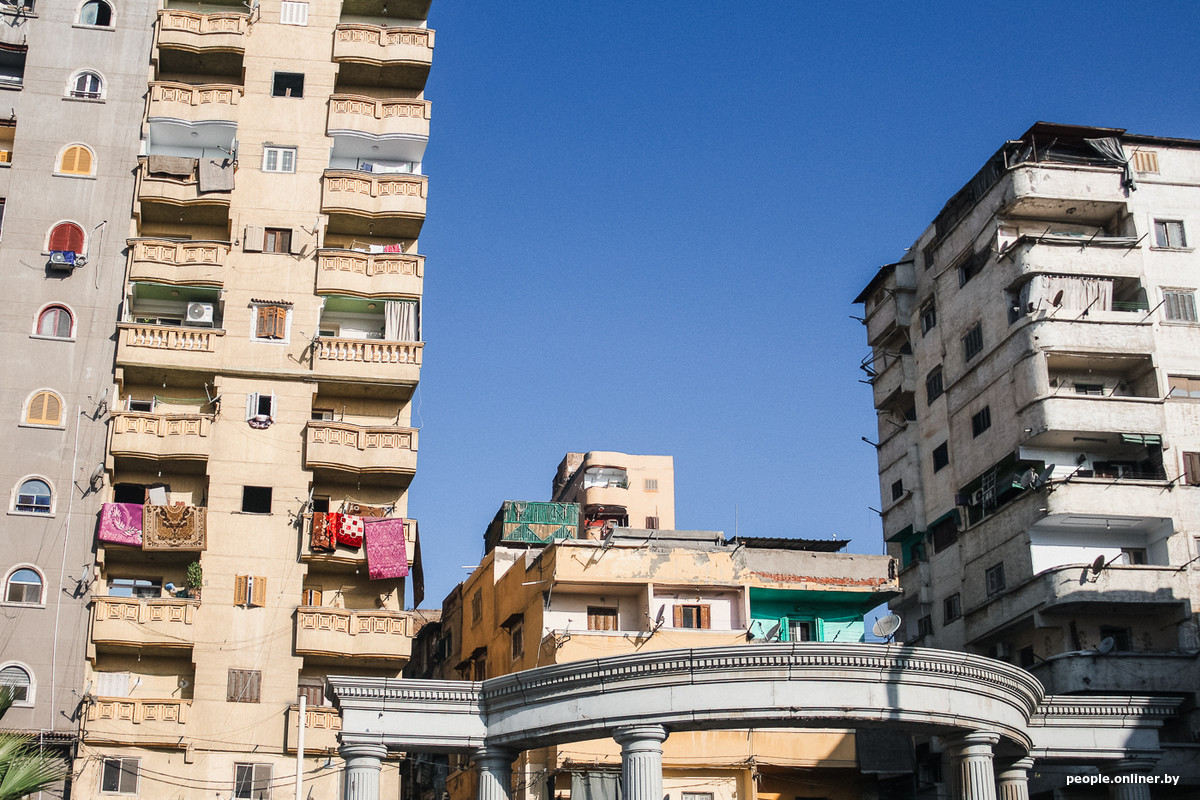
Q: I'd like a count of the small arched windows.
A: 9